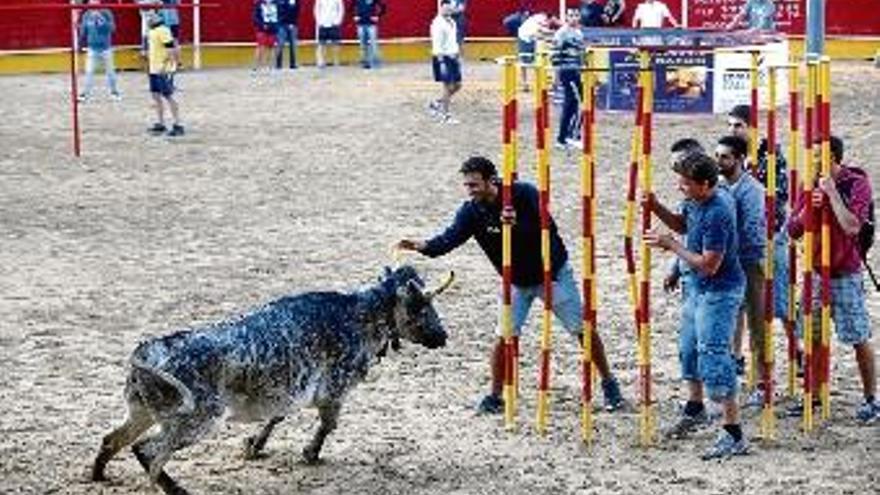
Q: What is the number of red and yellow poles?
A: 14